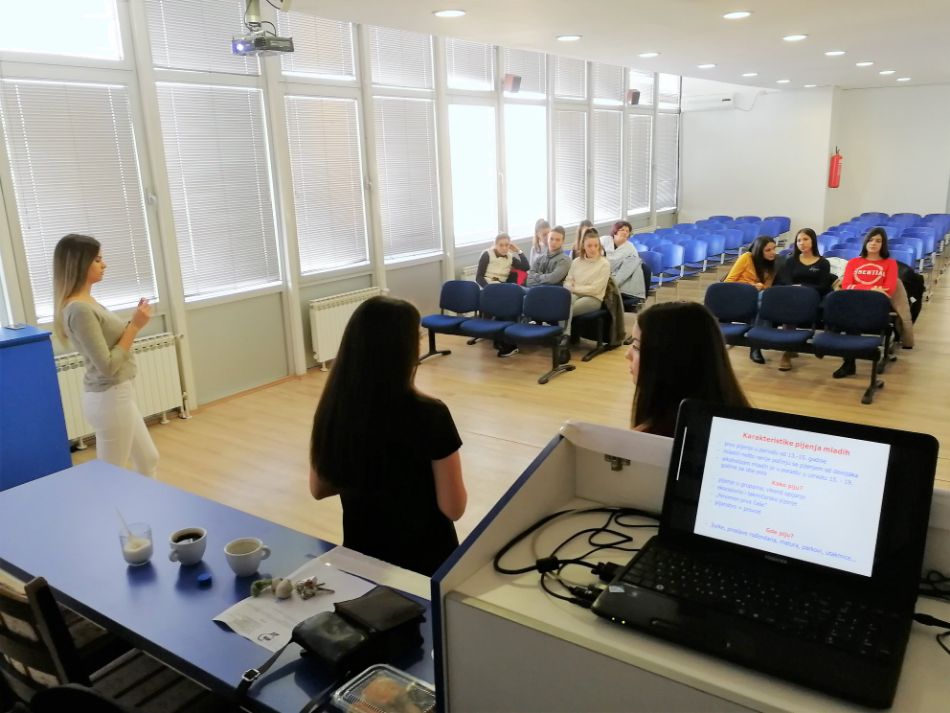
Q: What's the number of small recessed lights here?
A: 13